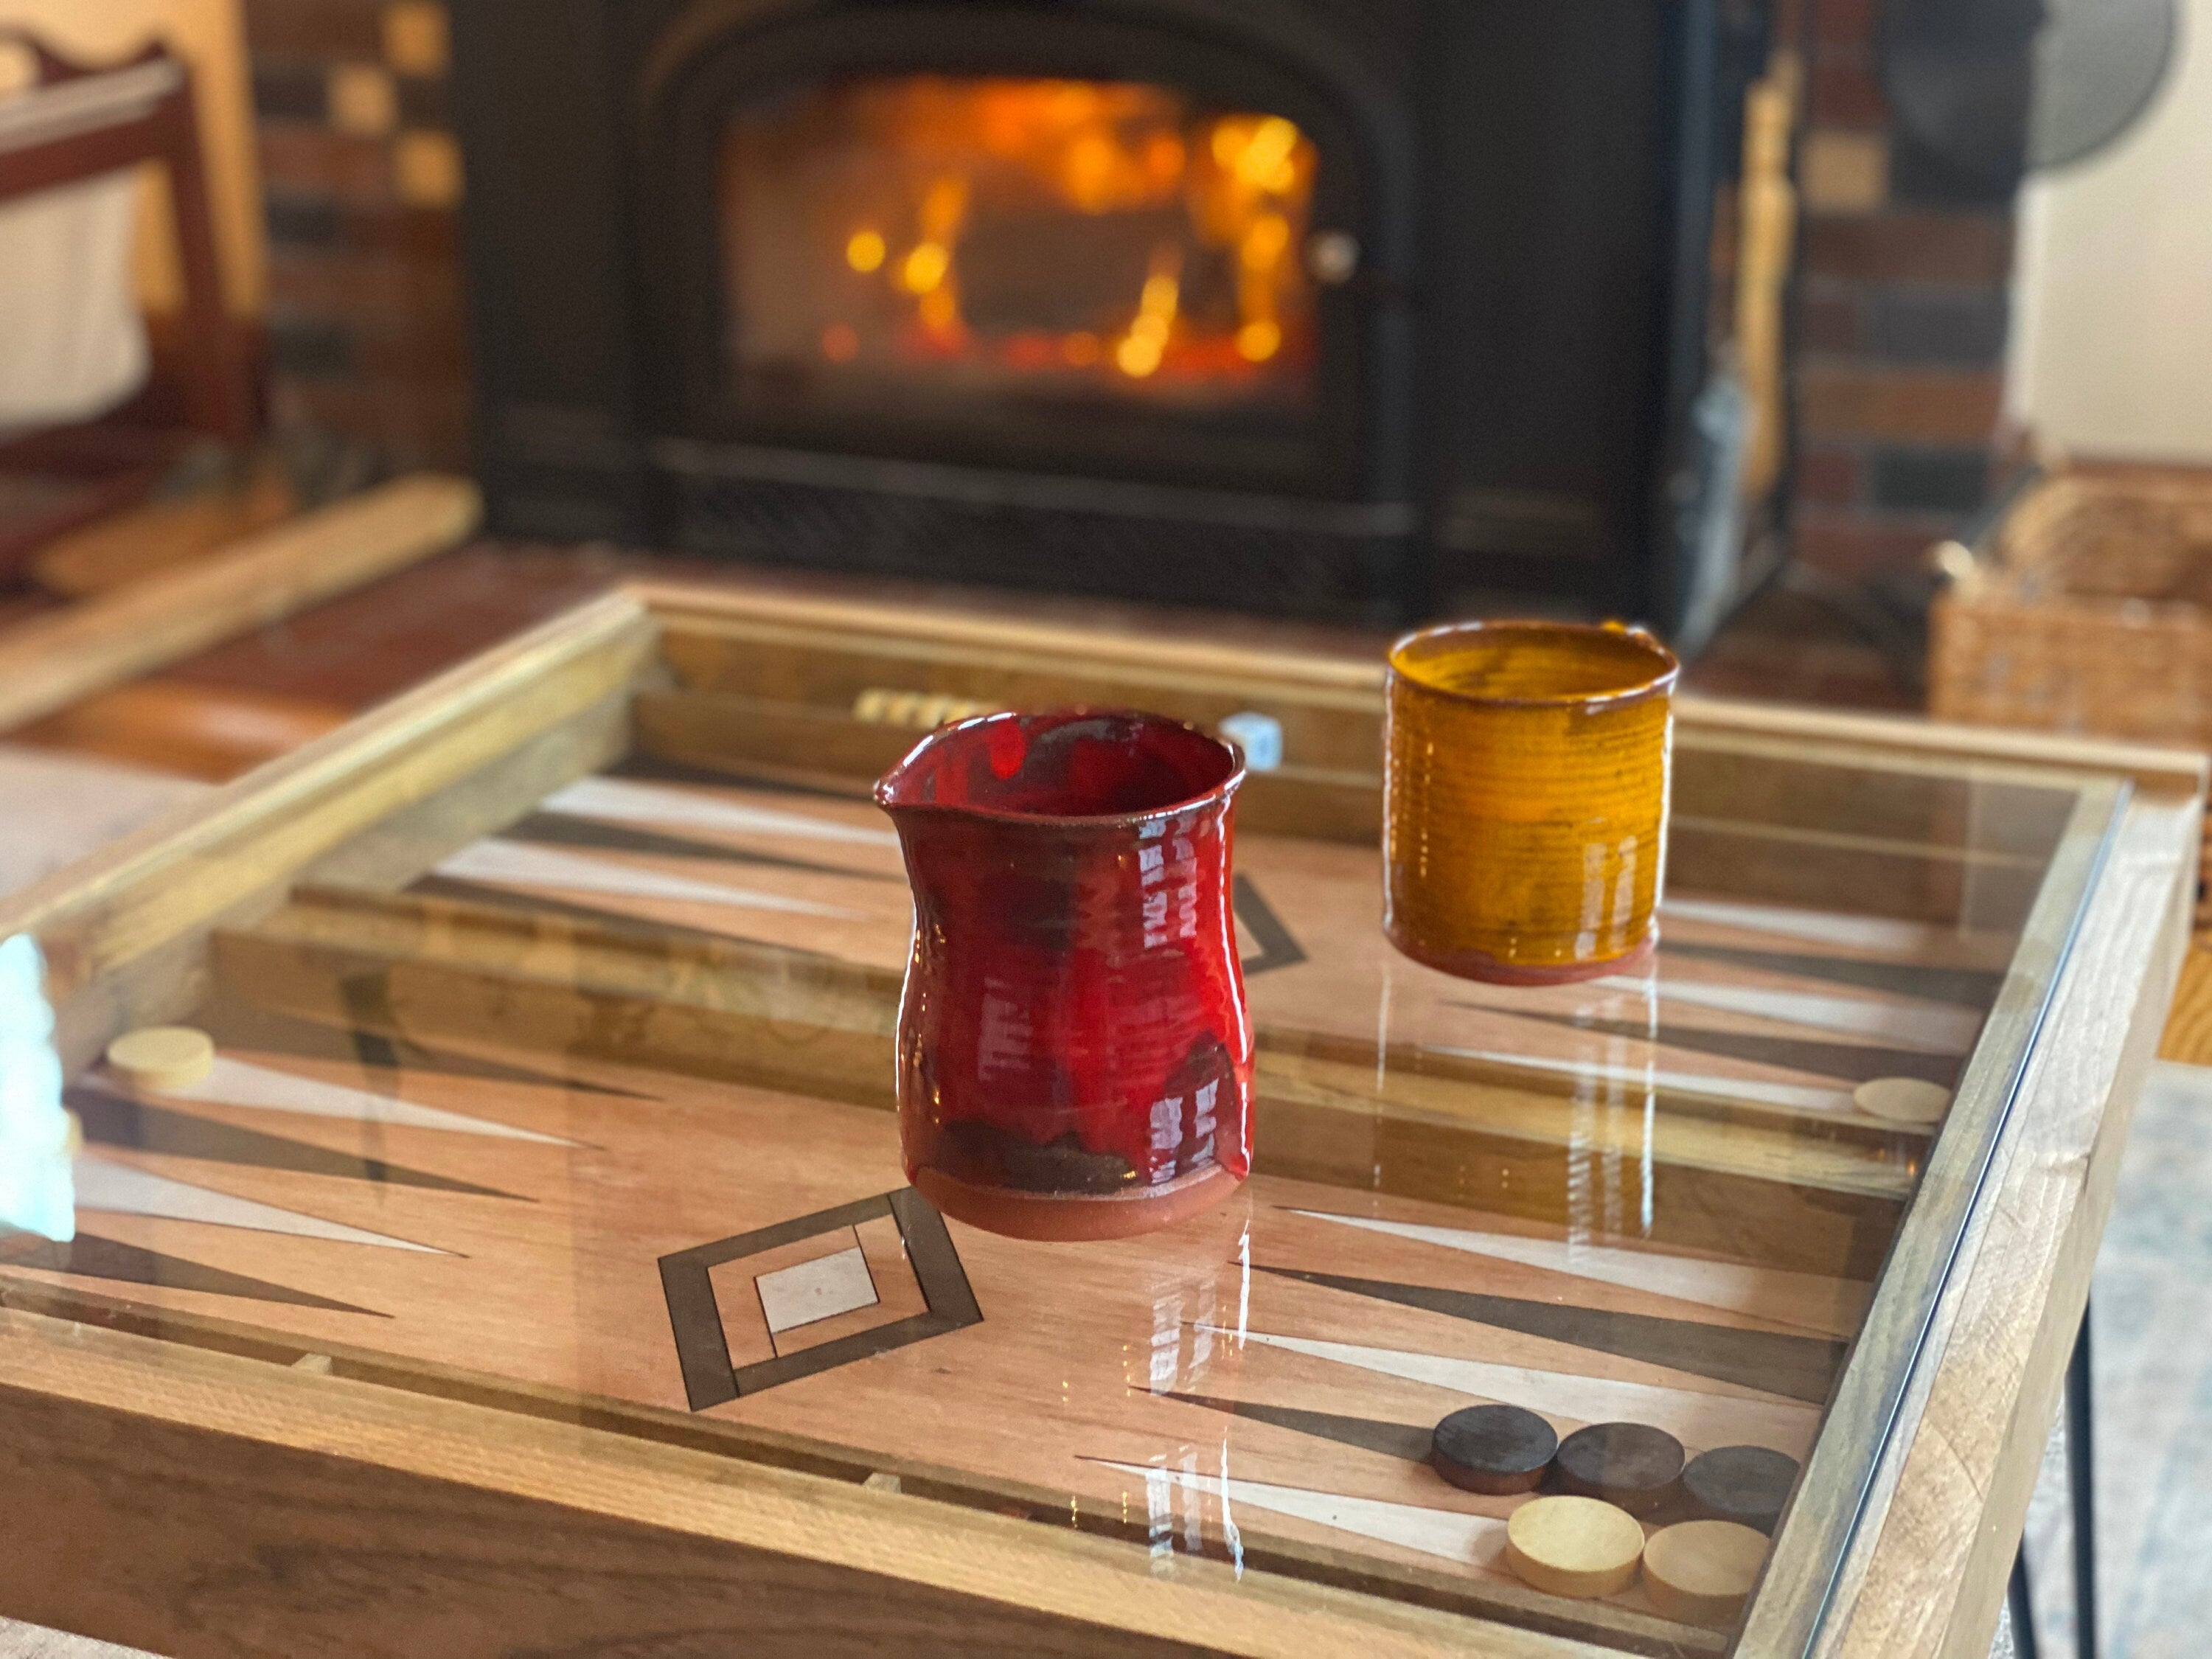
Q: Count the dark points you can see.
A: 10